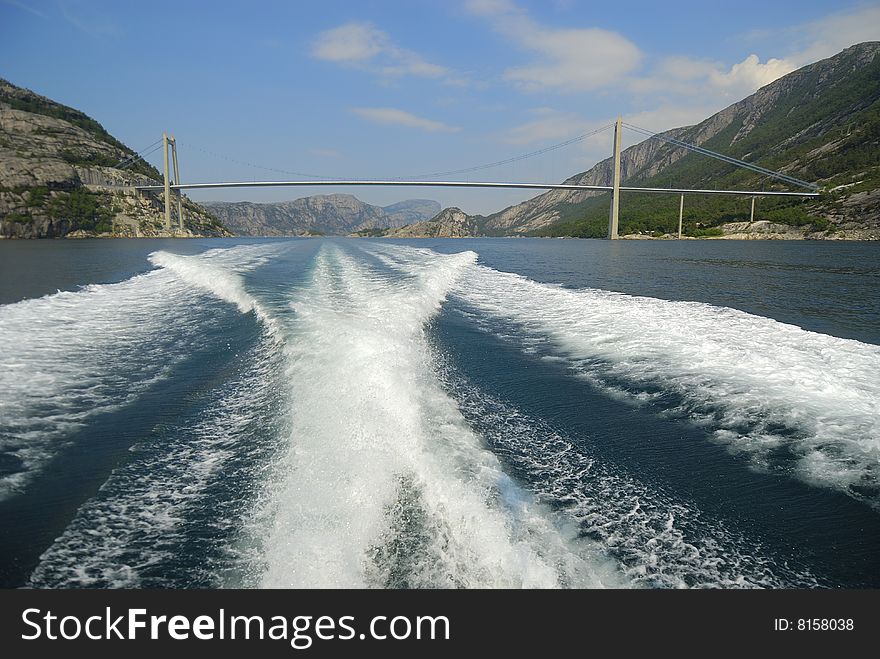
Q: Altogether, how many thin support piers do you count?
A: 2